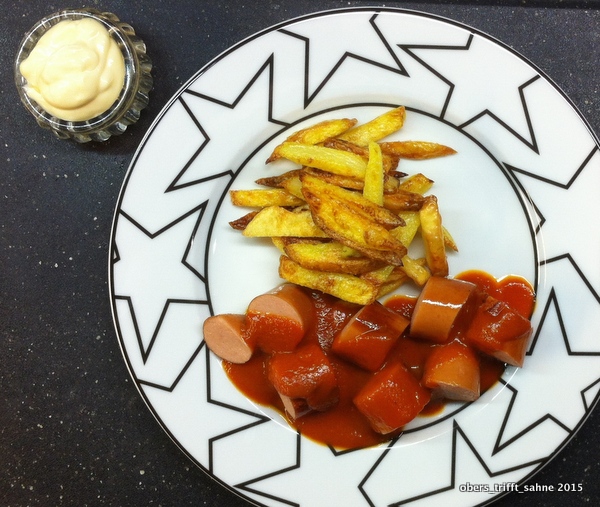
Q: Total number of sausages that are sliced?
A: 8